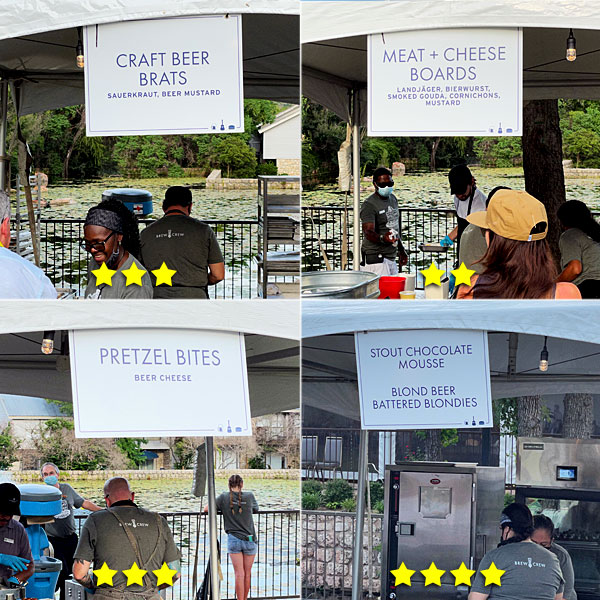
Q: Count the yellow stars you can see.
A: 12